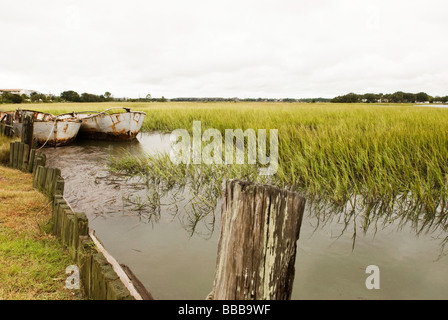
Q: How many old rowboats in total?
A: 2